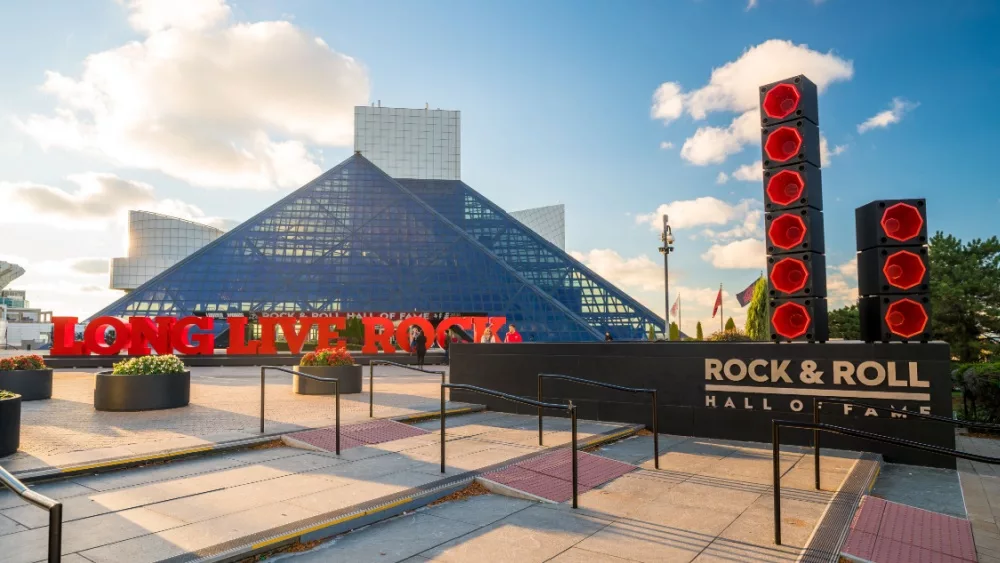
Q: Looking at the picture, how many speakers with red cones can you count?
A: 9